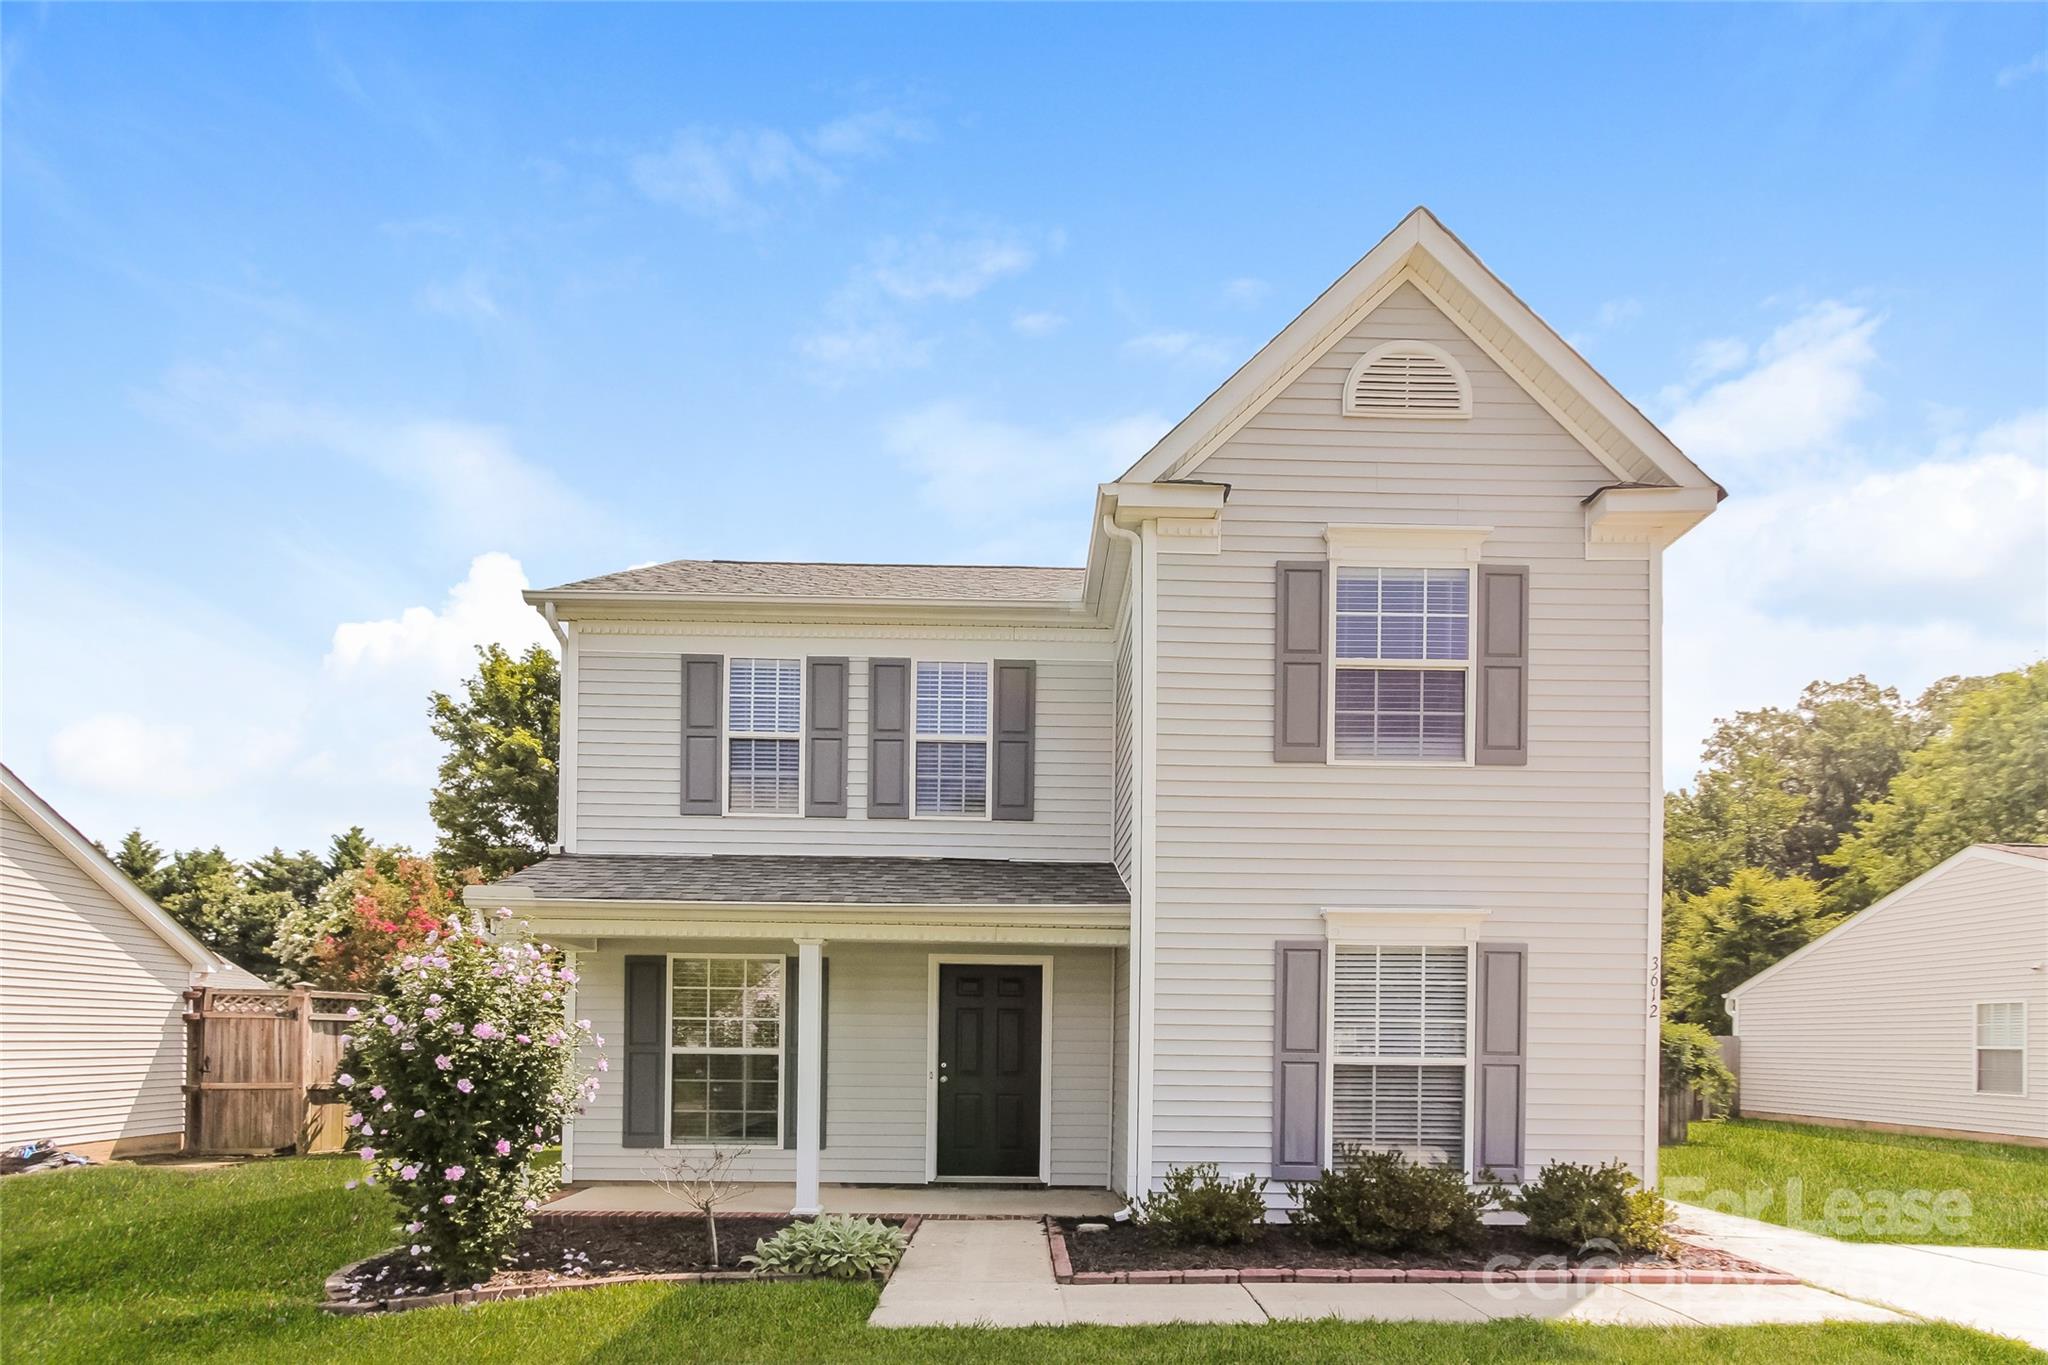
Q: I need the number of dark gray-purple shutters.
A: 10